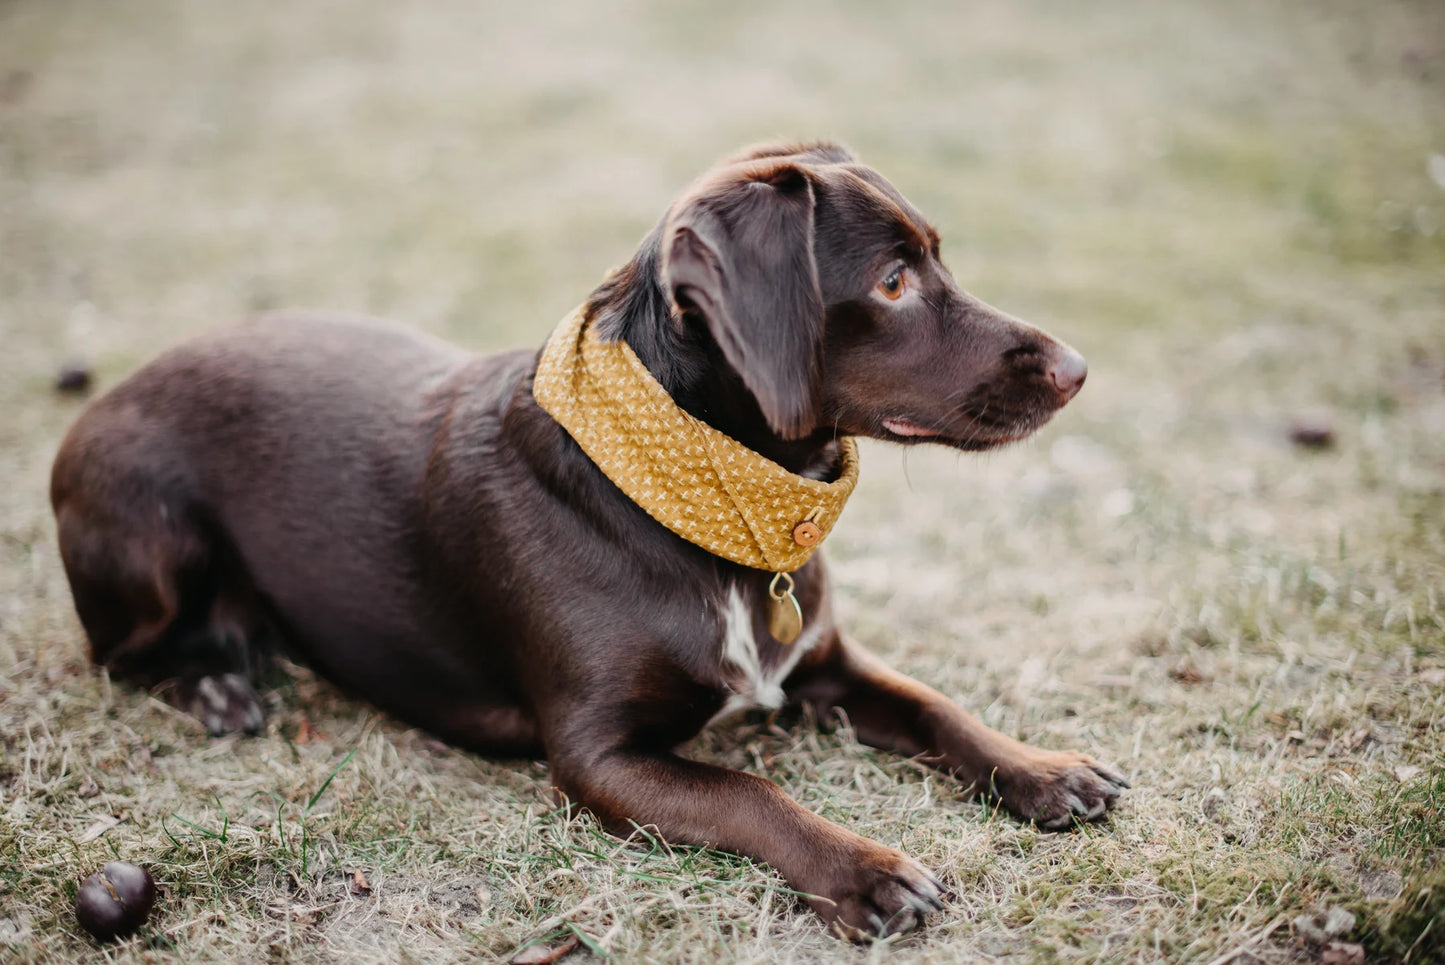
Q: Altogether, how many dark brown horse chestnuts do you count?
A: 3